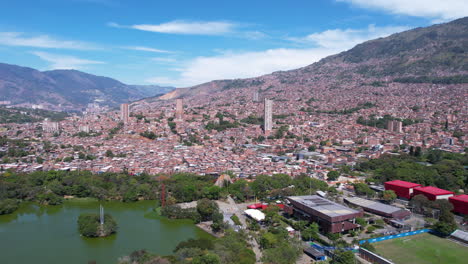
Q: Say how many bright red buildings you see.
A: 3